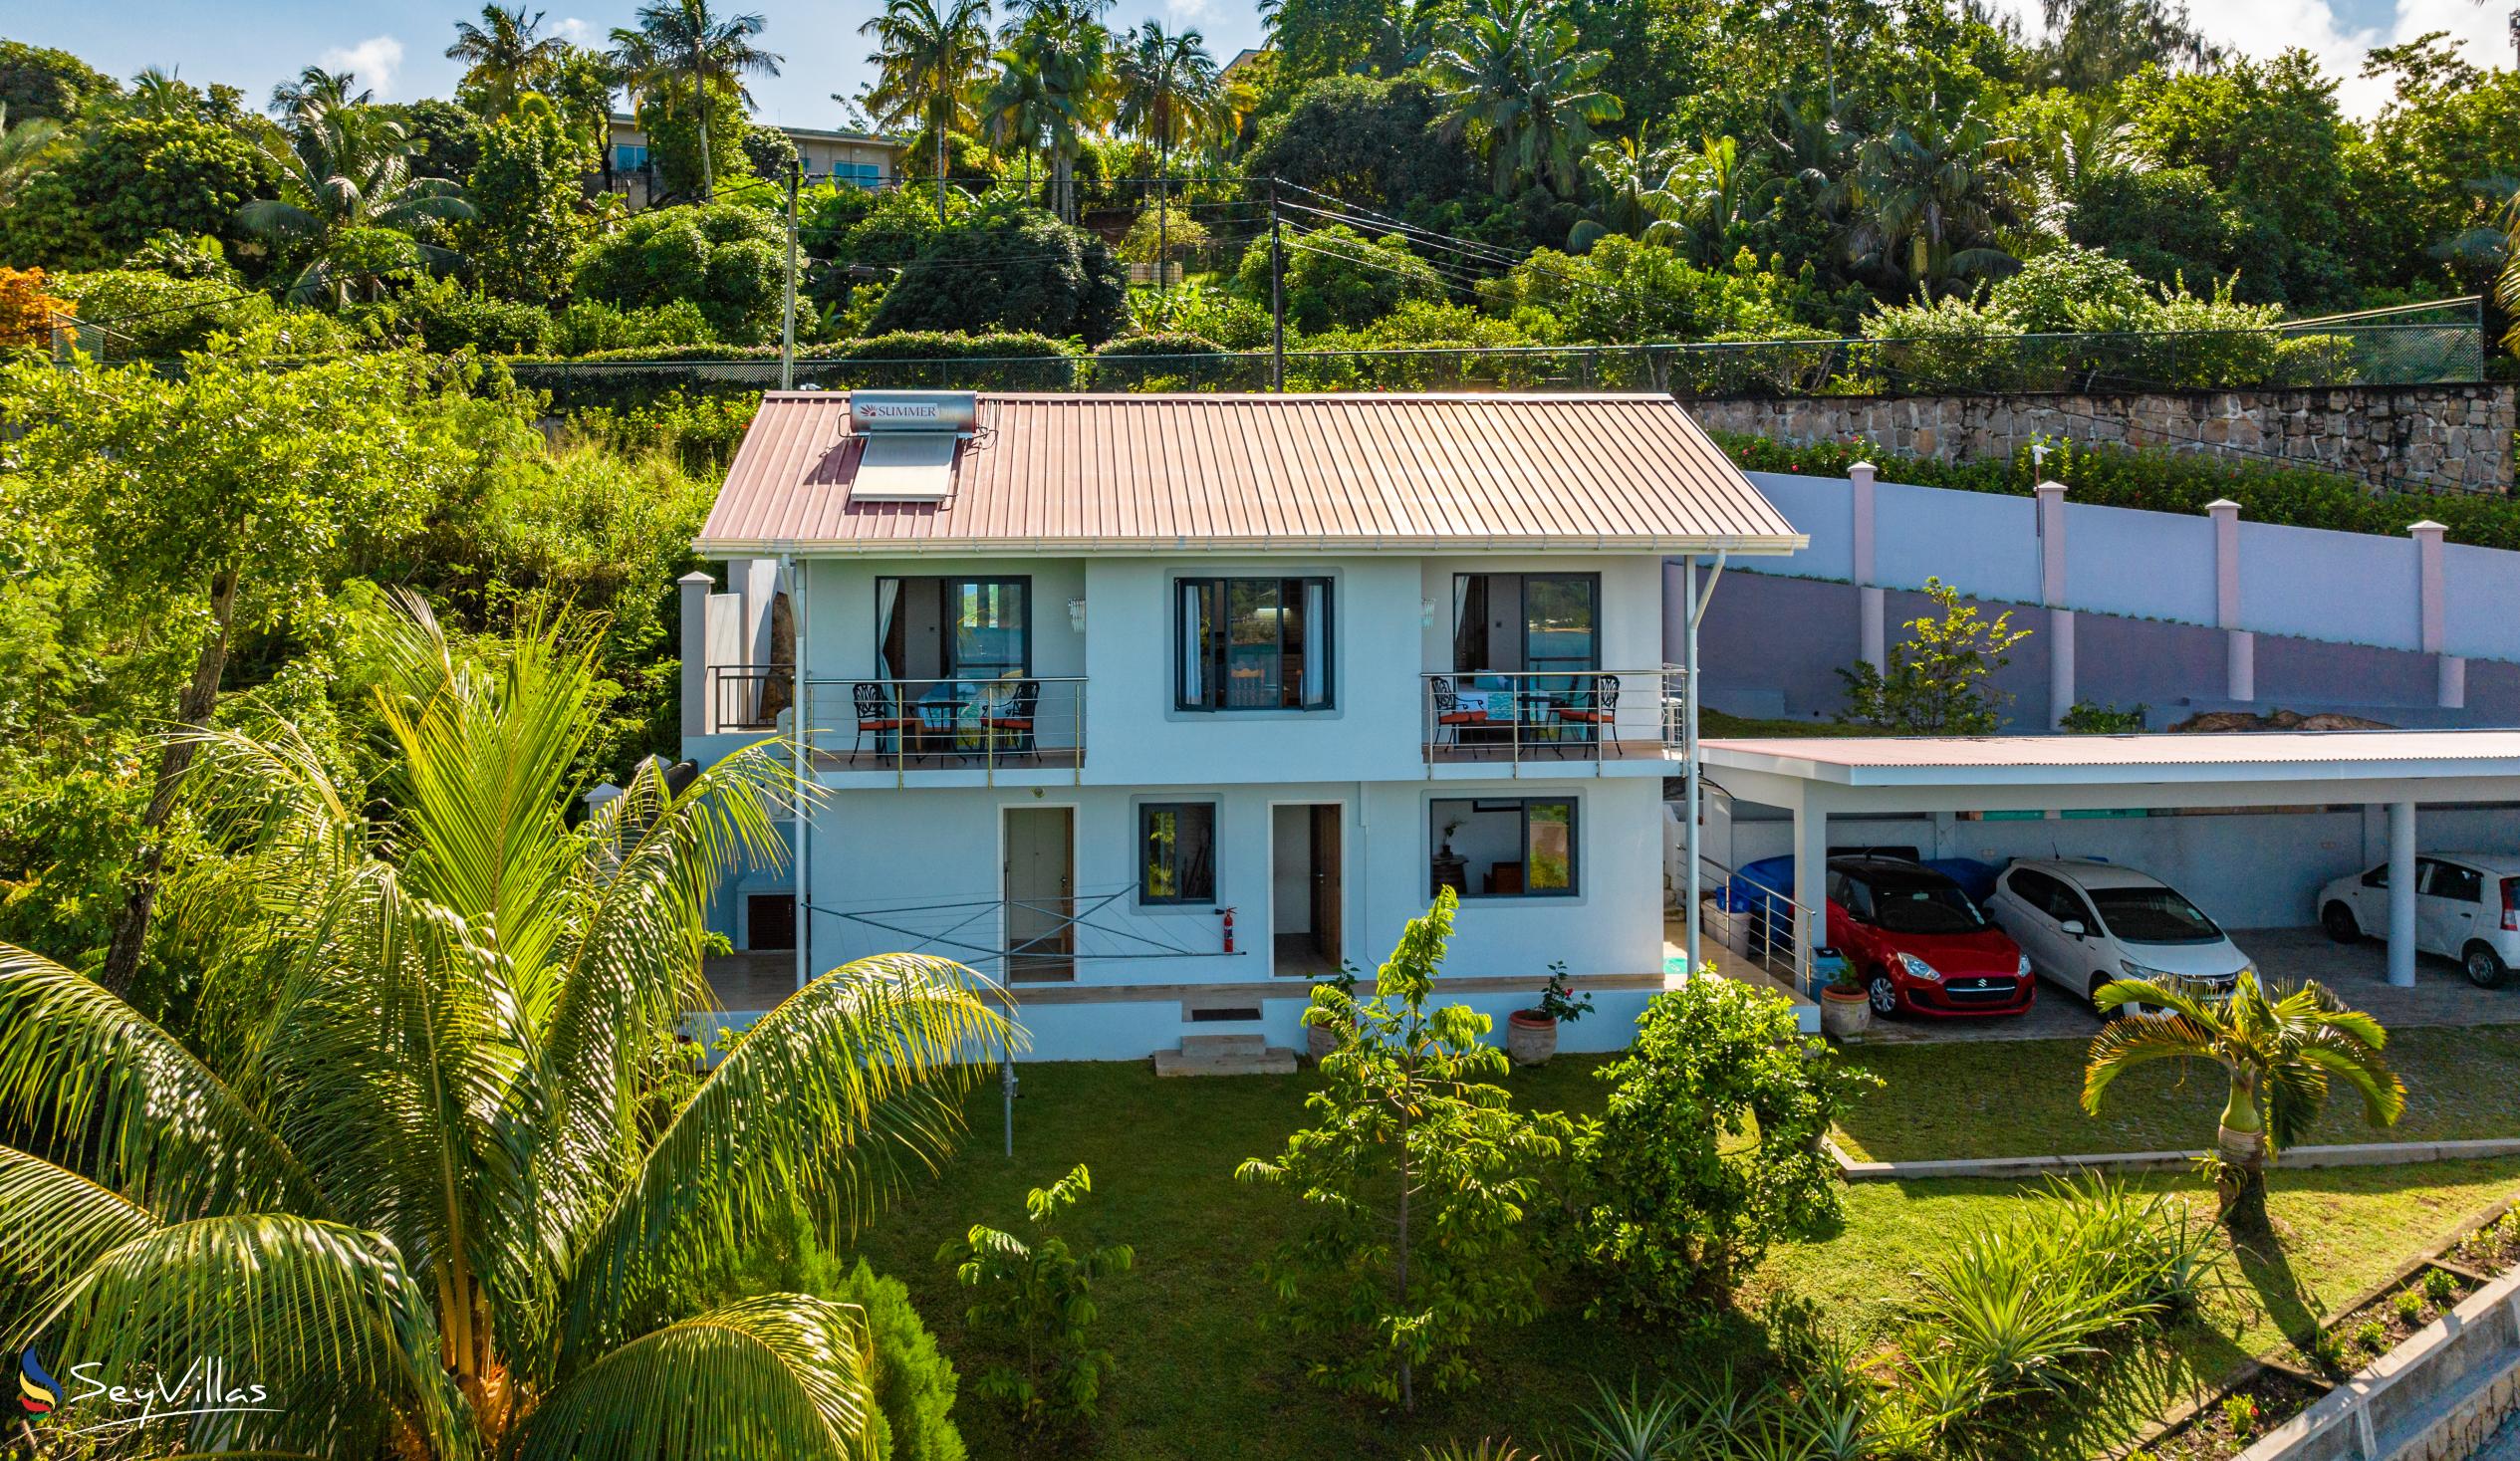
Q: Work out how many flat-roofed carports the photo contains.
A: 1